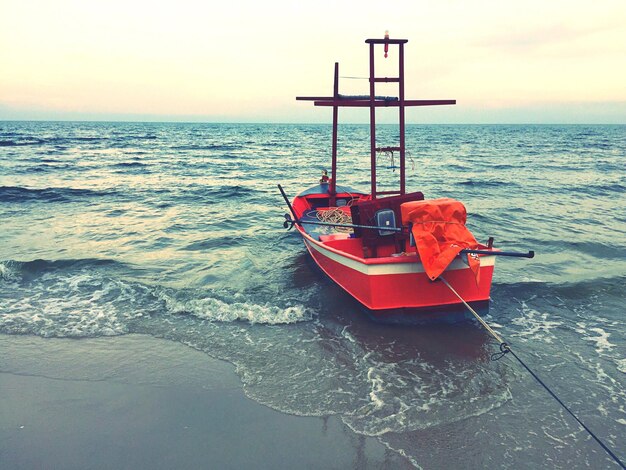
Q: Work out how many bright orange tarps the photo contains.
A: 1